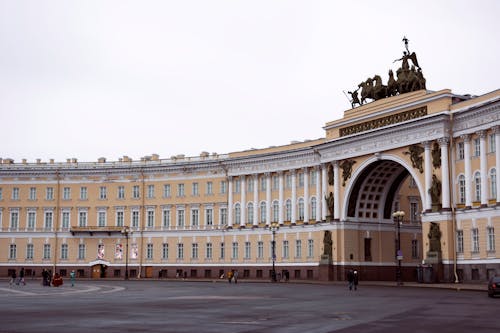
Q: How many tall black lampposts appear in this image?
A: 3